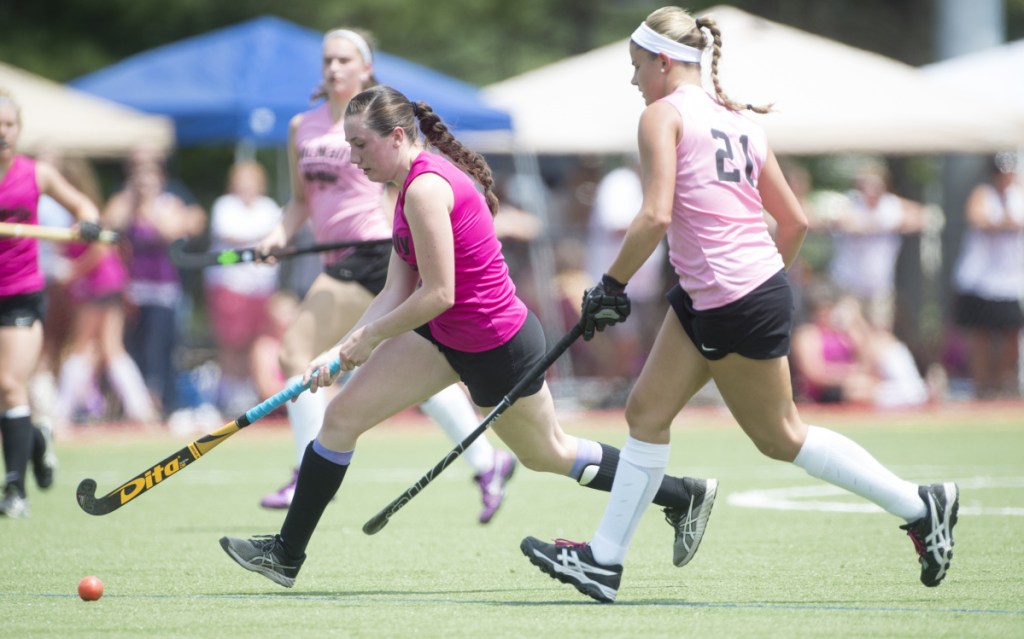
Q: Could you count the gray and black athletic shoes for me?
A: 2